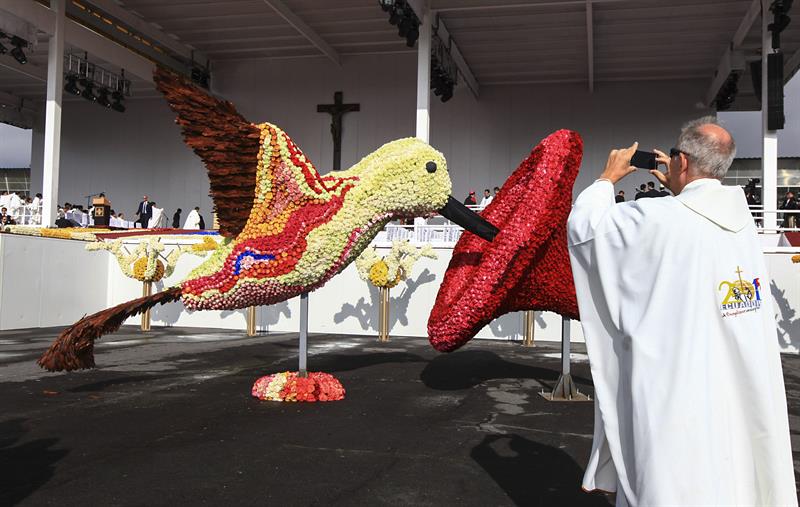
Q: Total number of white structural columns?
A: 3